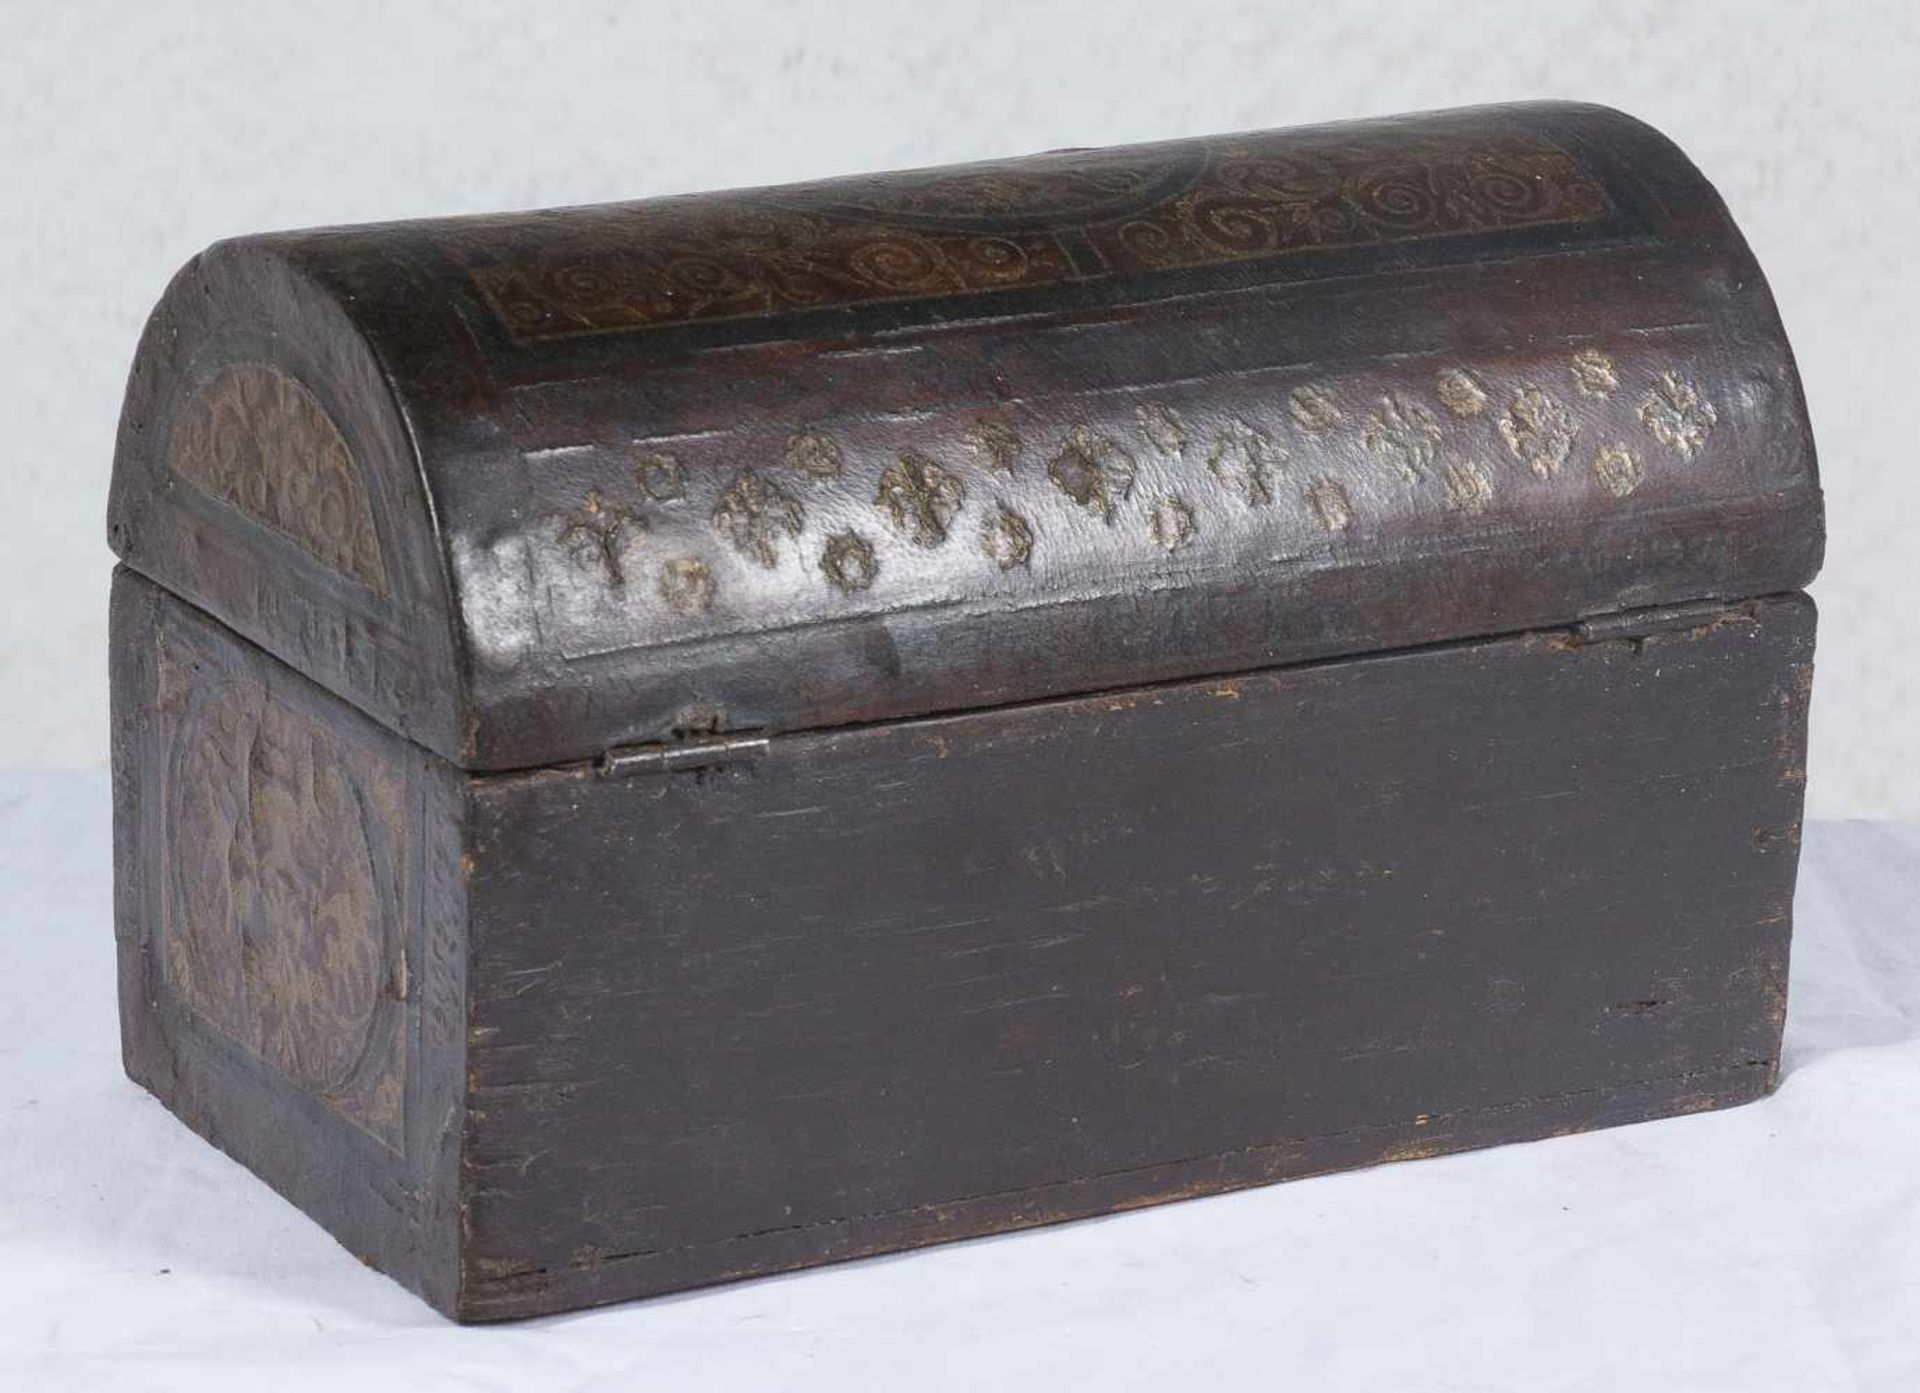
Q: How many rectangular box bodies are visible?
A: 1